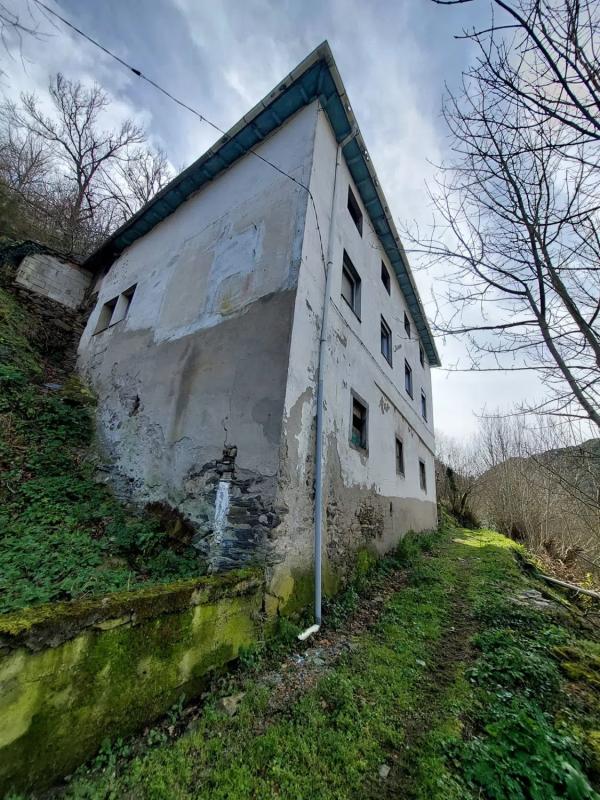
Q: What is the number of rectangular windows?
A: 13